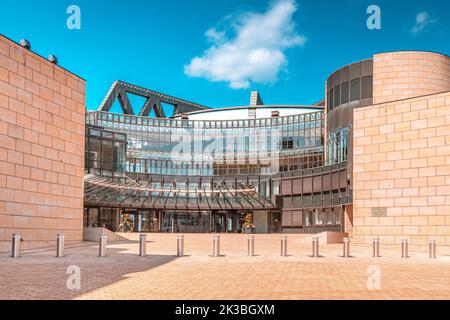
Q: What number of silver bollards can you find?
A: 13